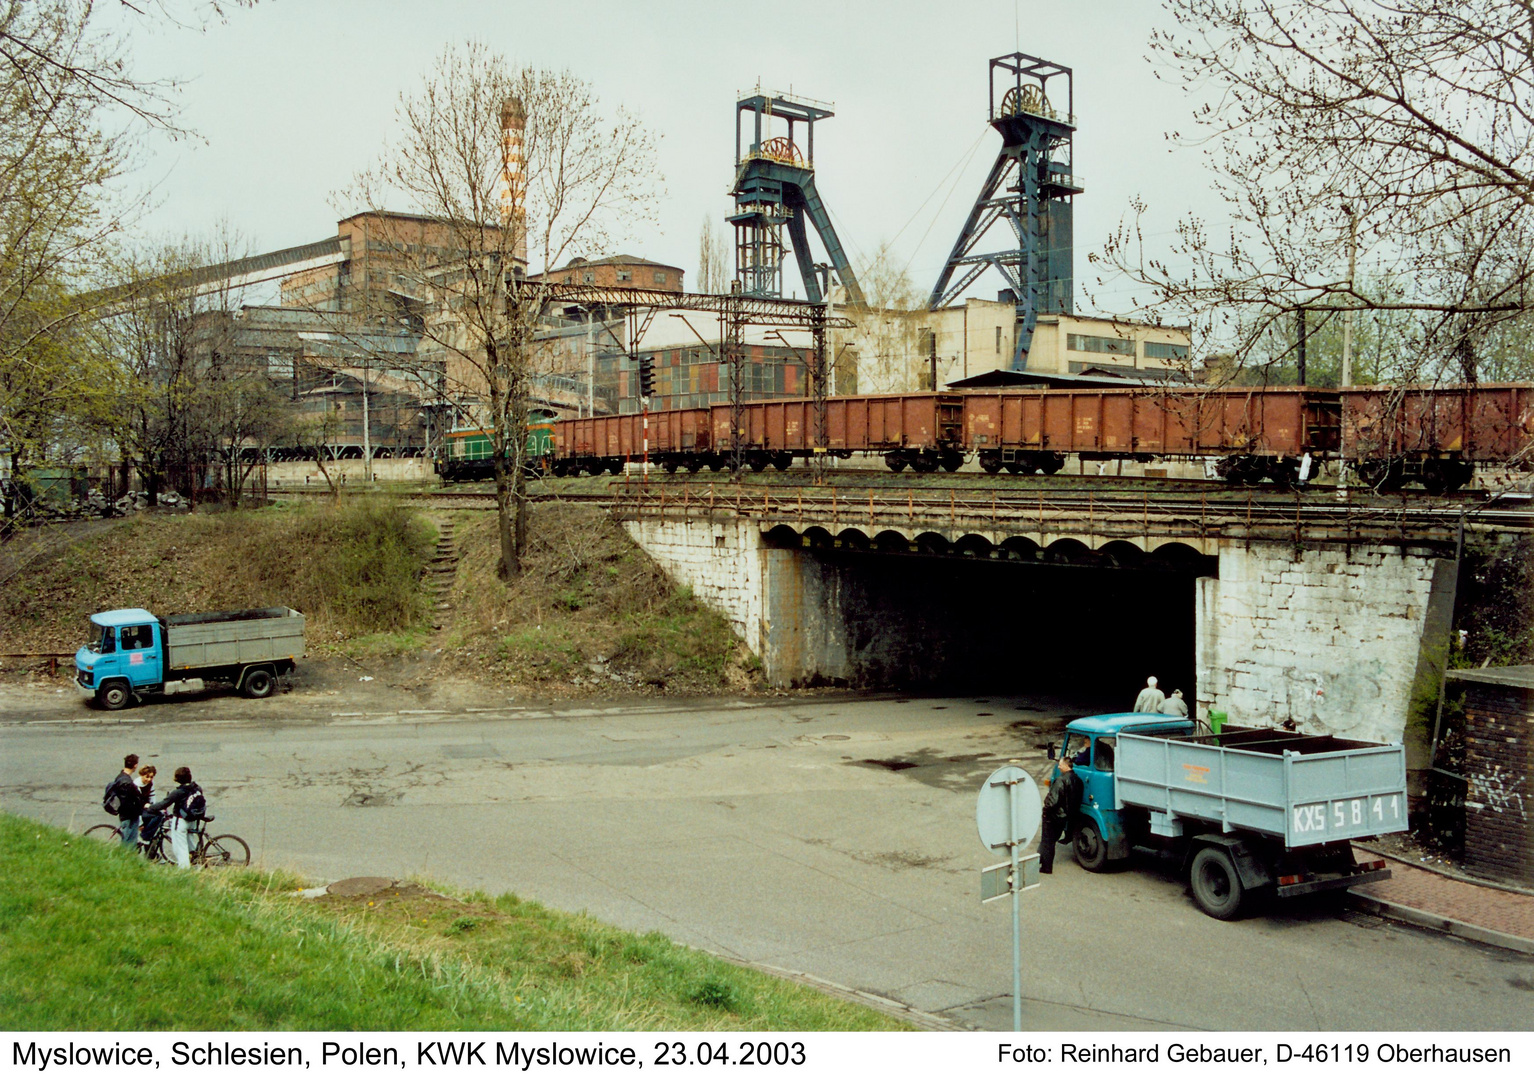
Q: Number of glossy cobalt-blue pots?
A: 0